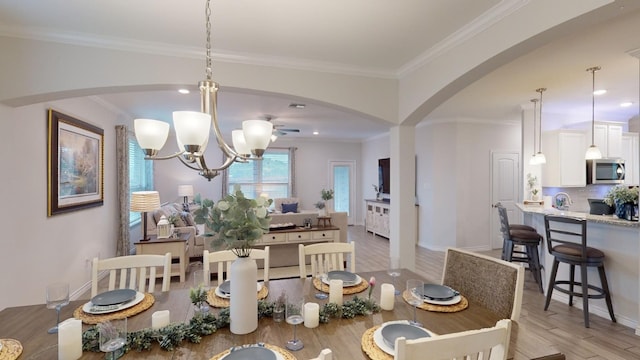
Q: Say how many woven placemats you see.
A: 7